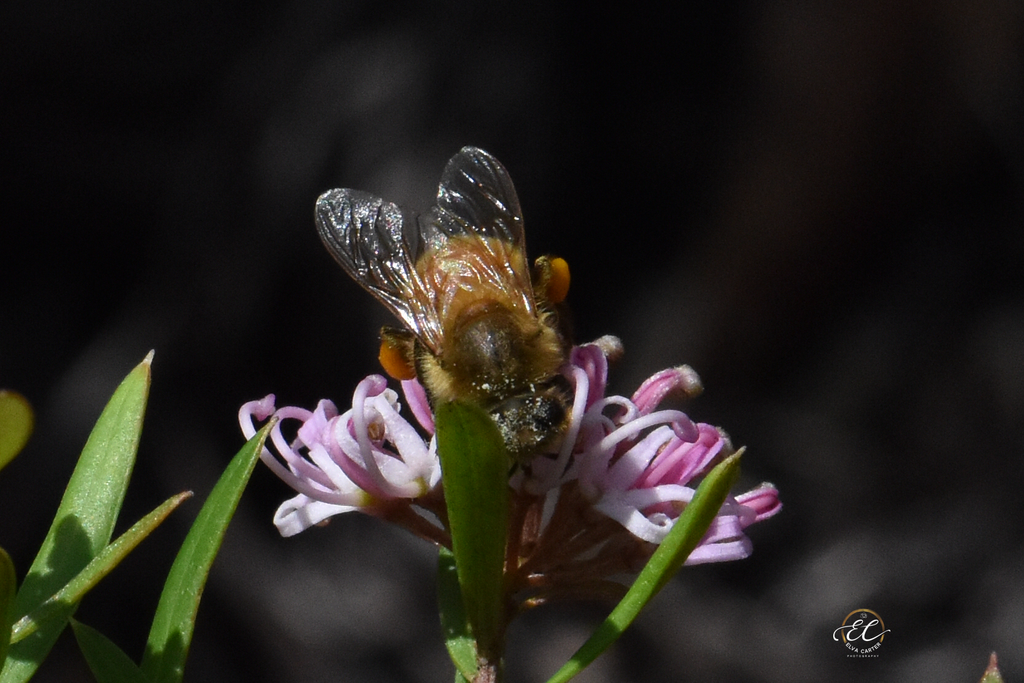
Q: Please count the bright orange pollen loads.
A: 2